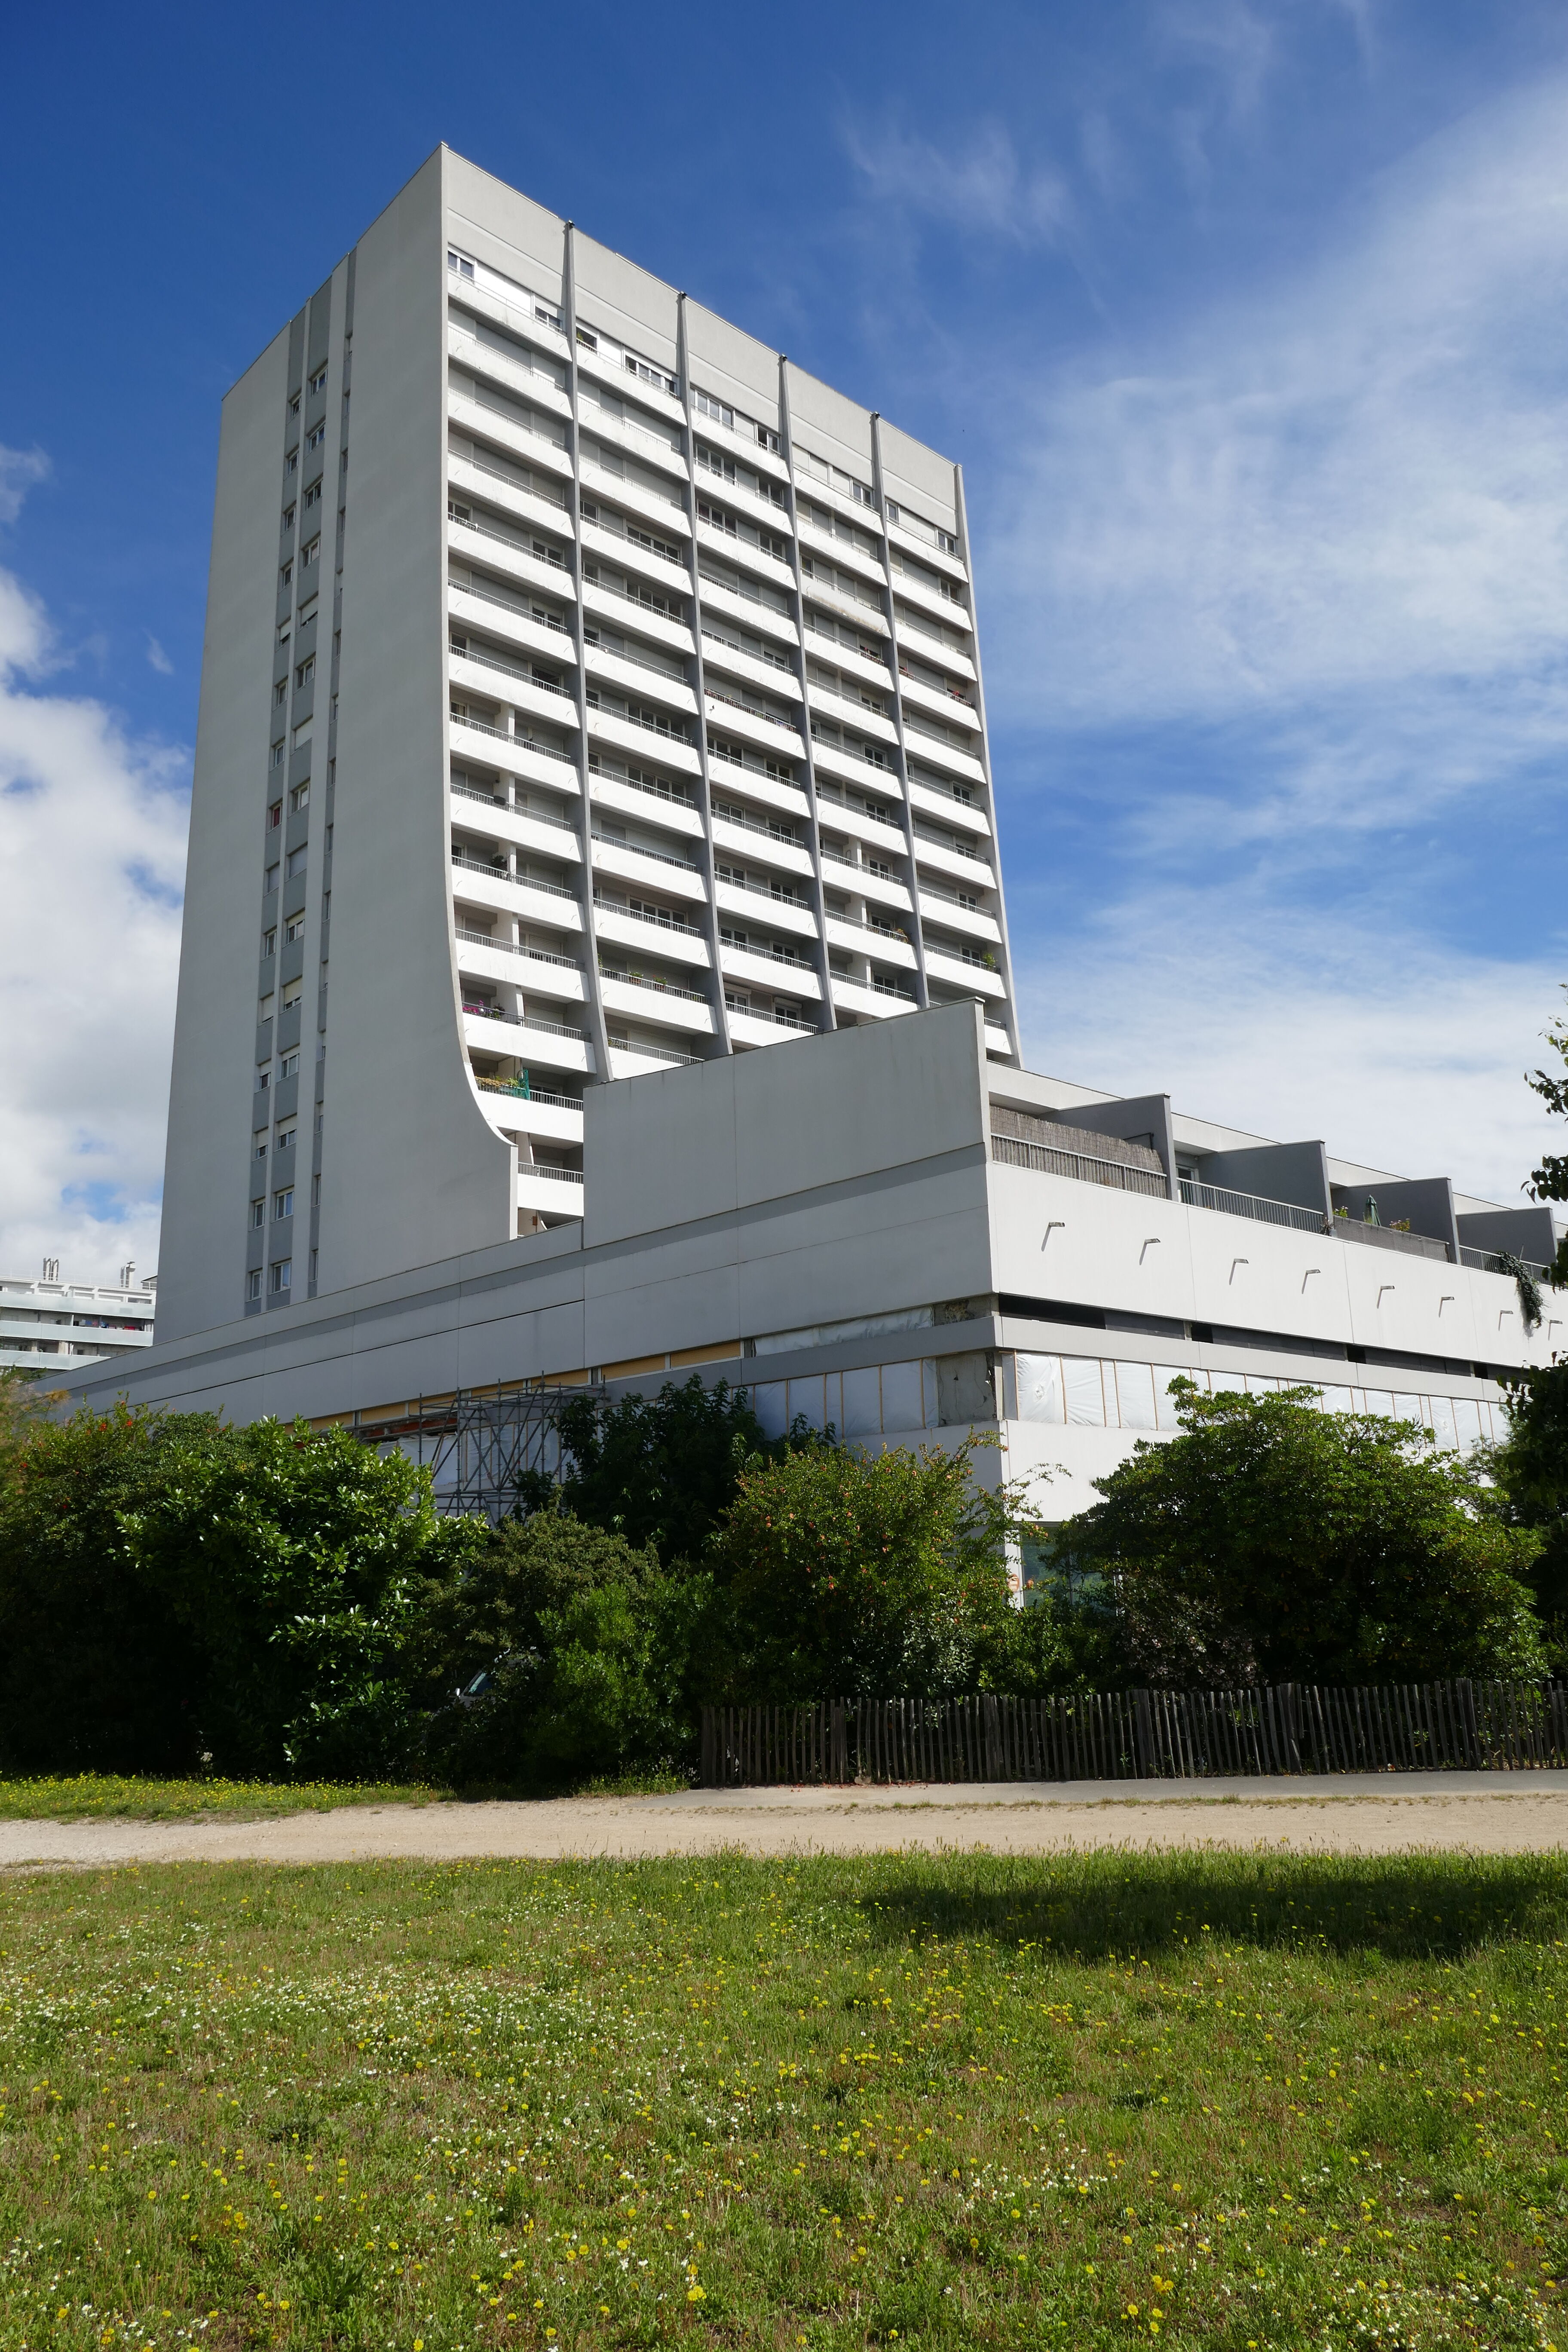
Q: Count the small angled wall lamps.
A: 8